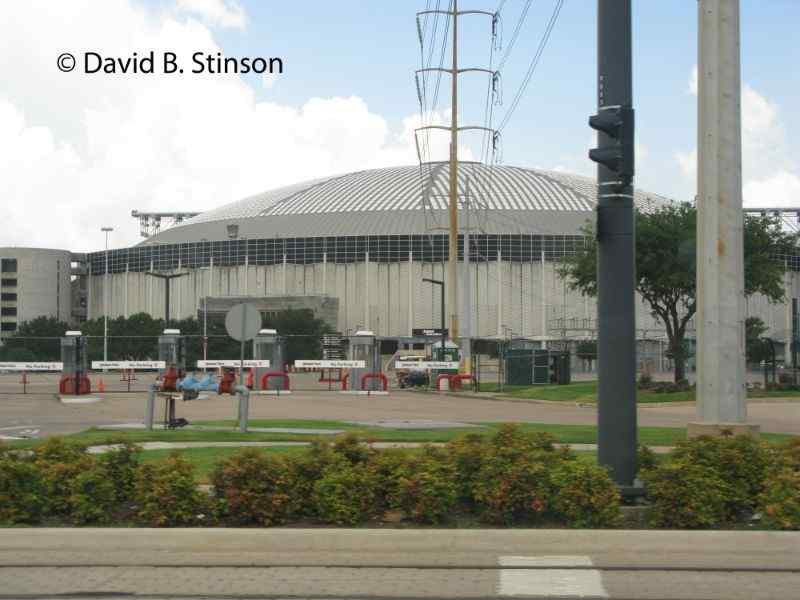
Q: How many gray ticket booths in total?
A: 4